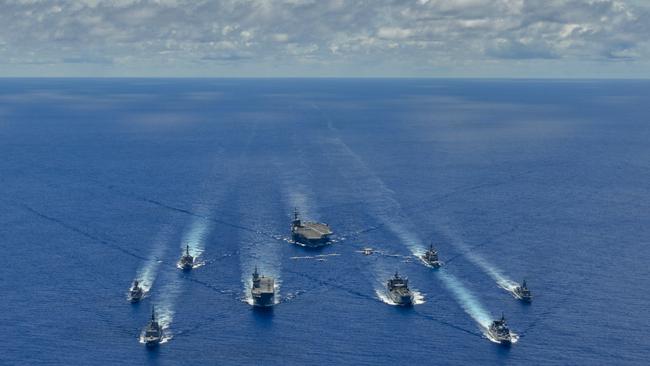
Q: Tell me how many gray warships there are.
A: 9